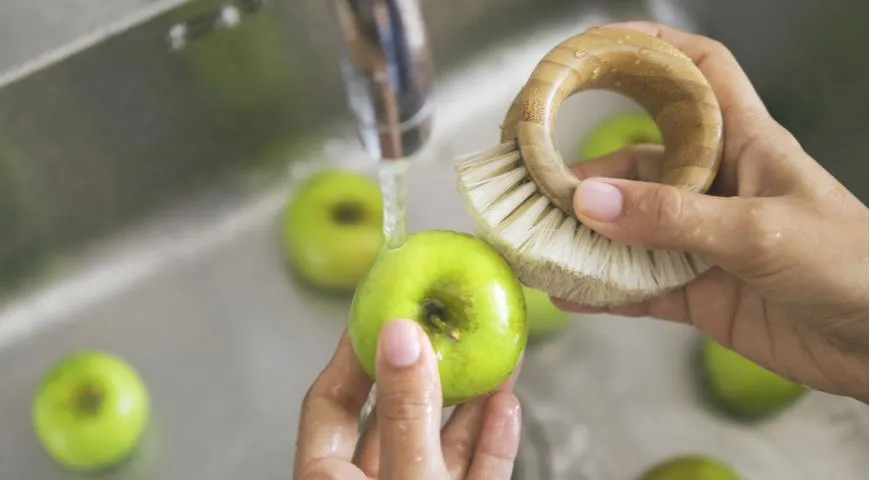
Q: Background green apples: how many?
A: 6